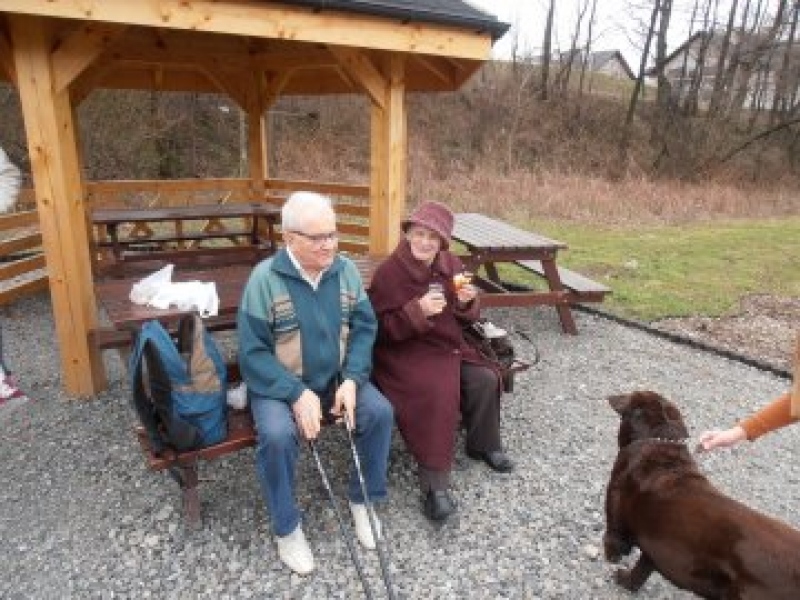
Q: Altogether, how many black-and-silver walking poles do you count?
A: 2